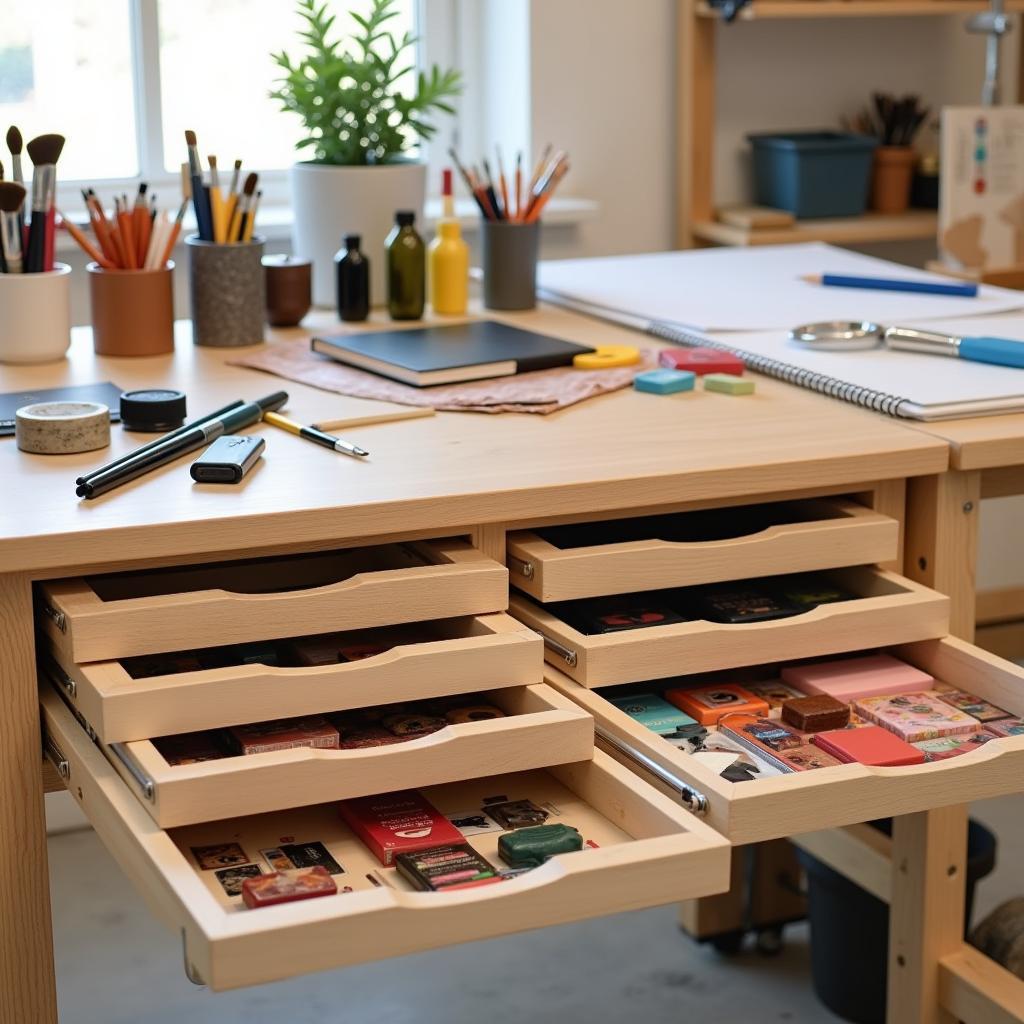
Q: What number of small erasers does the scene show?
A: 3